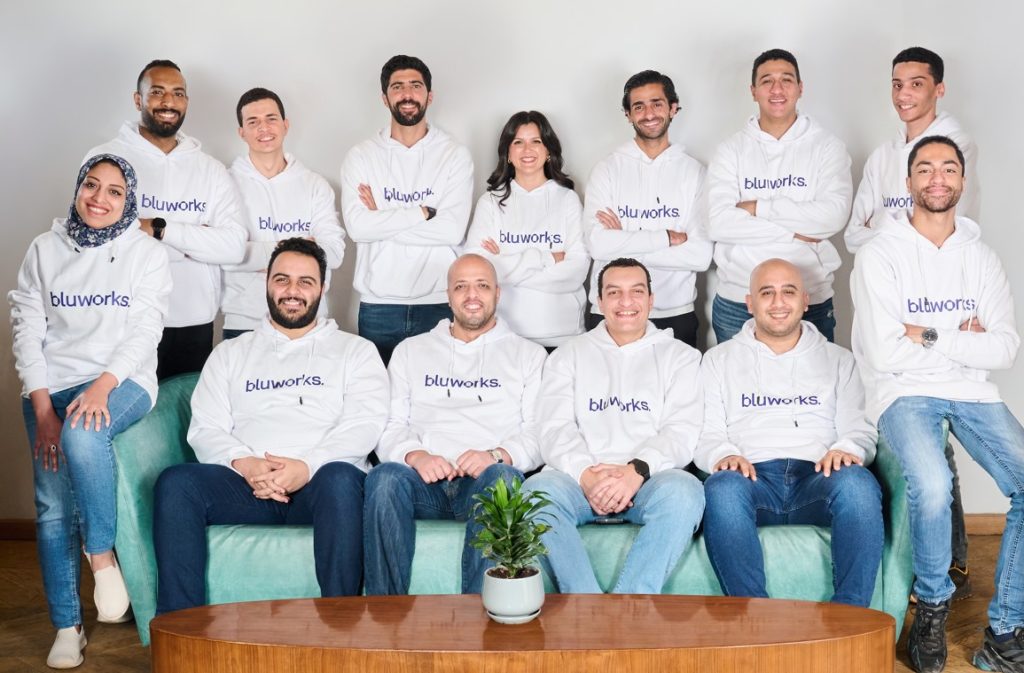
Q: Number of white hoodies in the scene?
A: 13